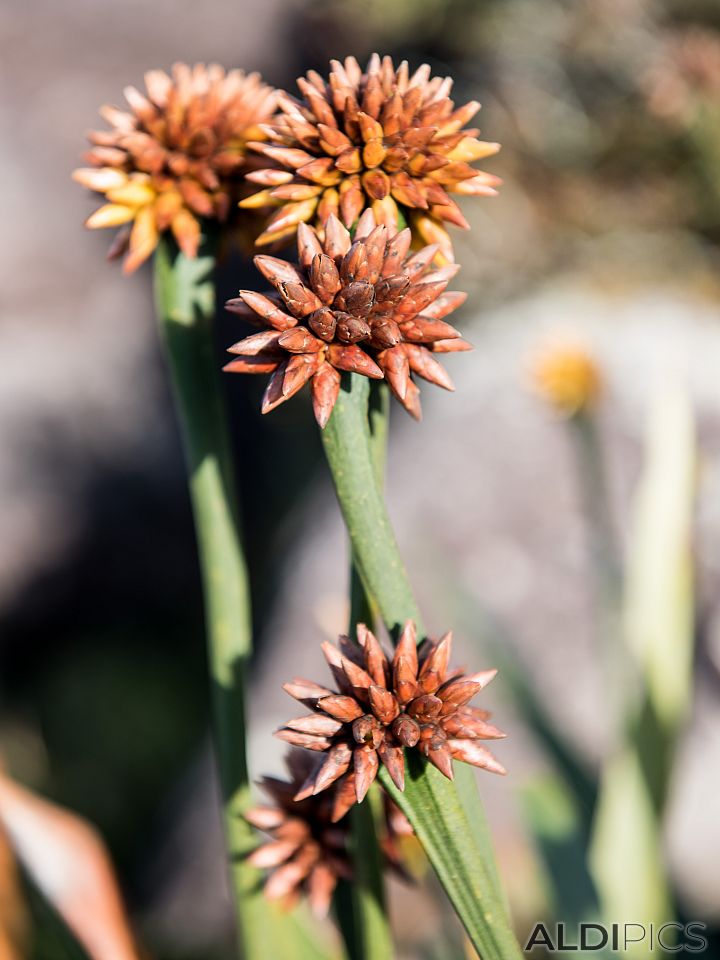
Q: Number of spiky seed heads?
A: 5